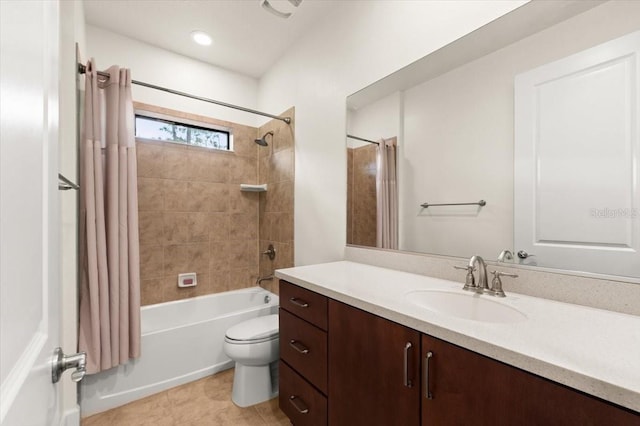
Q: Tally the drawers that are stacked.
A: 3